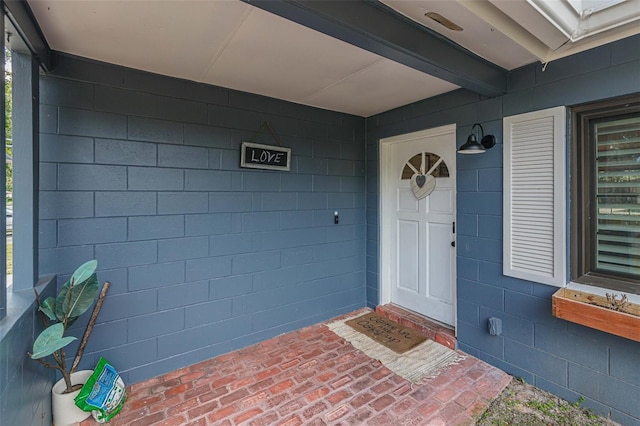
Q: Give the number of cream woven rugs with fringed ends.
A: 1